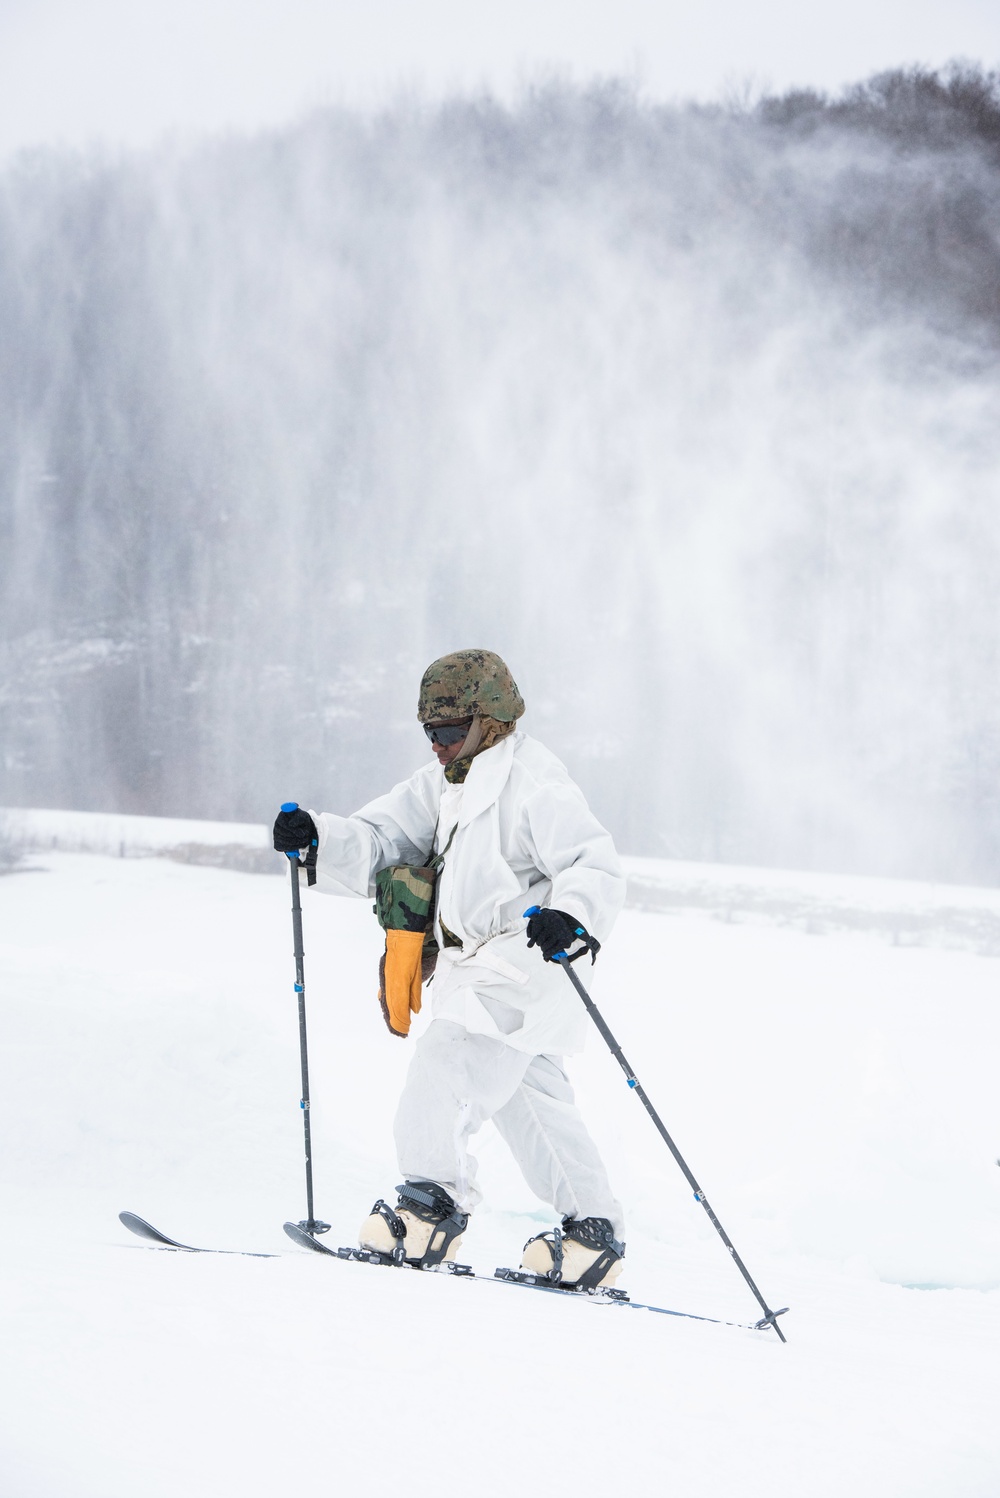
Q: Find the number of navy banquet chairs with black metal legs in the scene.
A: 0